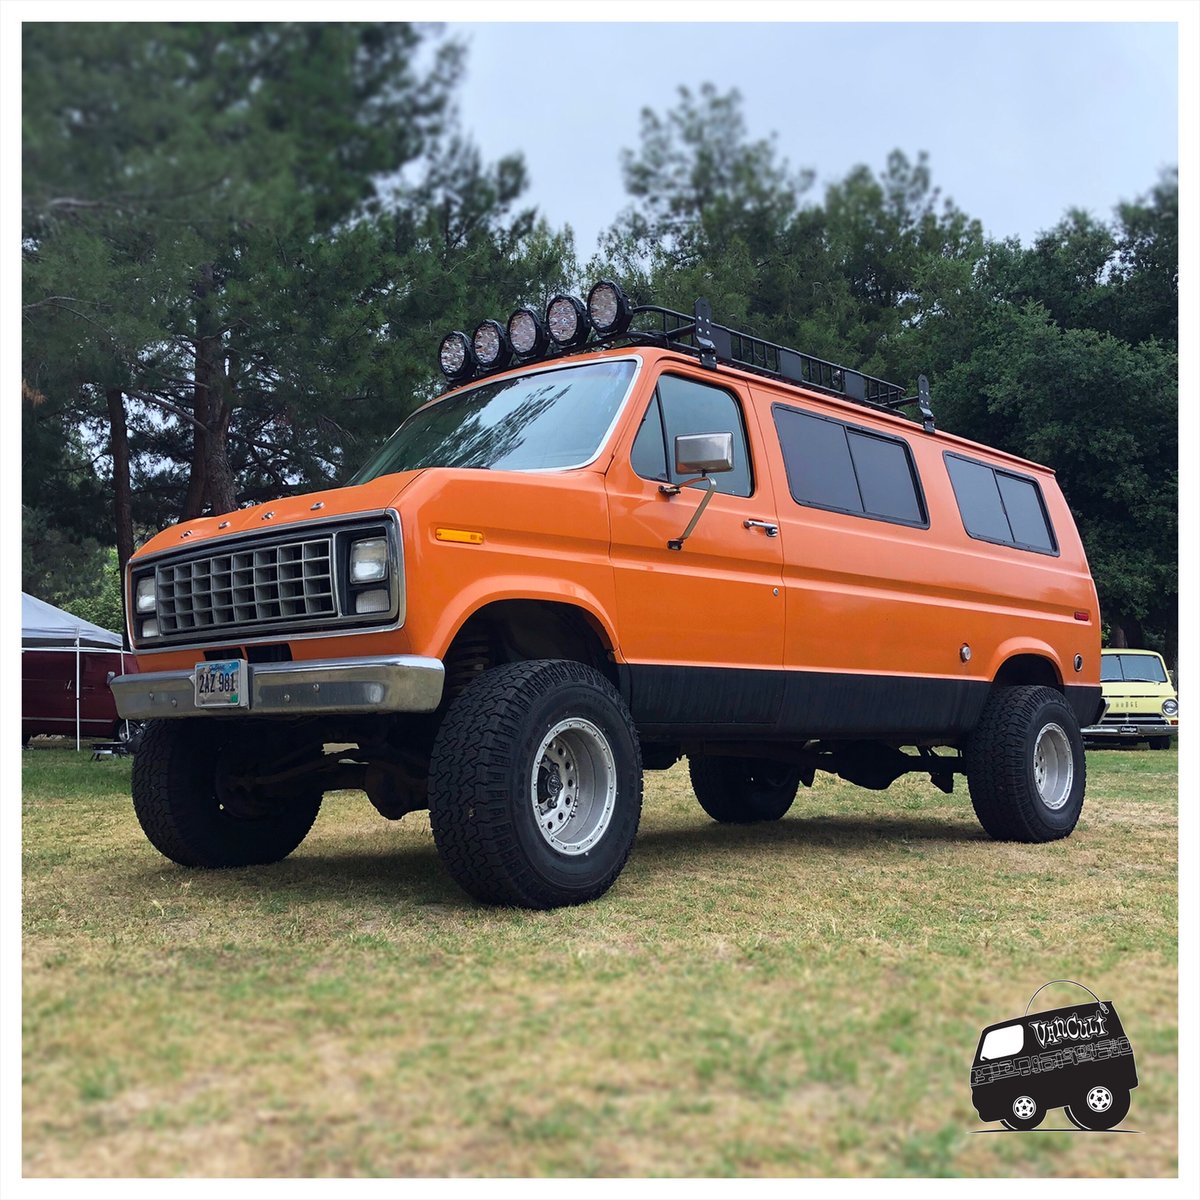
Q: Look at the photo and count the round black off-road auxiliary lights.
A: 5